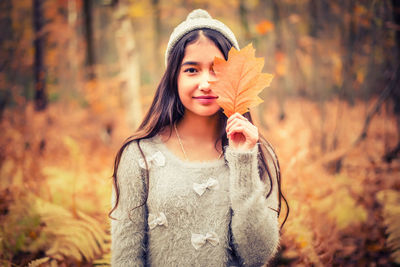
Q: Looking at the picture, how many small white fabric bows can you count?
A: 4